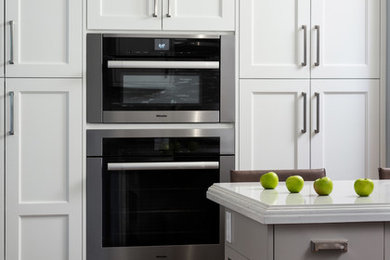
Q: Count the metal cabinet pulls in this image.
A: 9